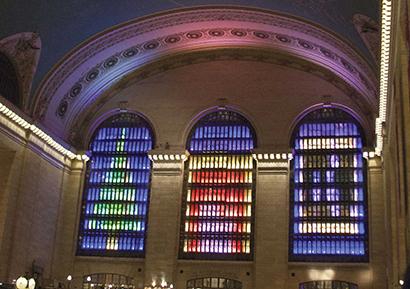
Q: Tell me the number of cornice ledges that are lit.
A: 4